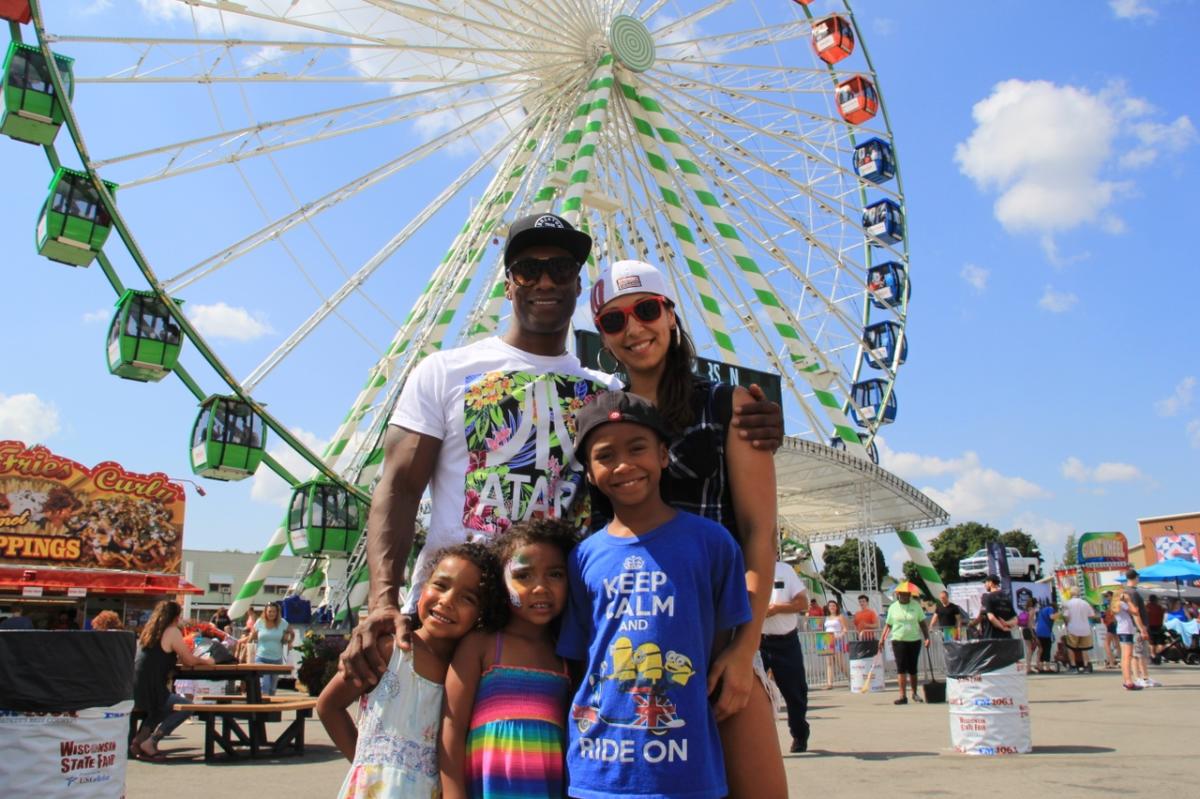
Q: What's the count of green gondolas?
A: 5